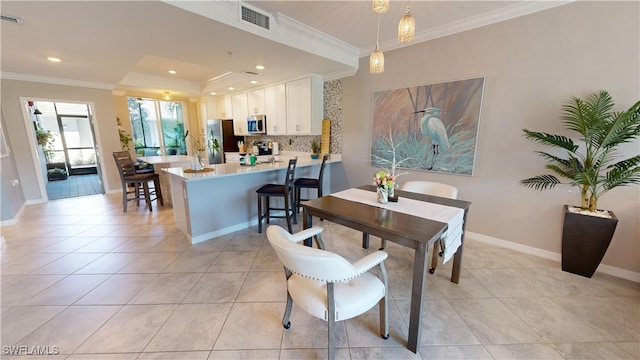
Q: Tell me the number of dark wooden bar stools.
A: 4